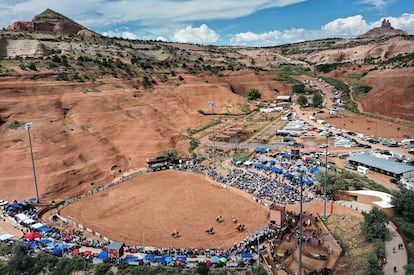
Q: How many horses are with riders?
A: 5